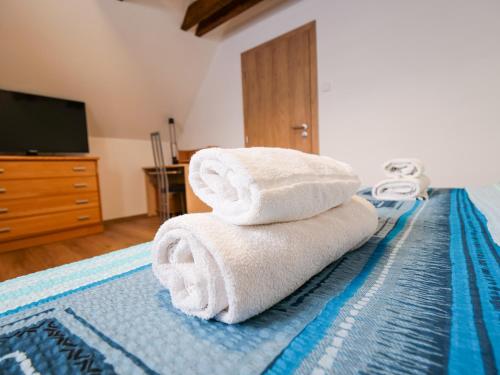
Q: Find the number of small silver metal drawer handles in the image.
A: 8